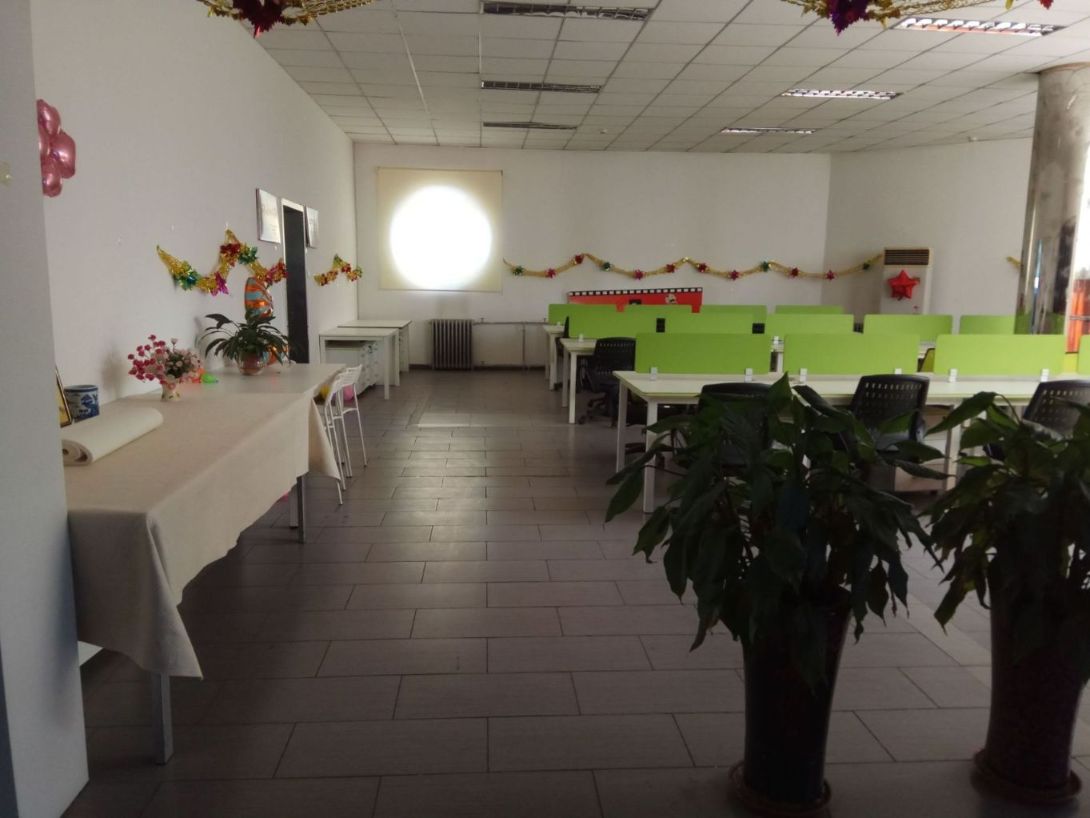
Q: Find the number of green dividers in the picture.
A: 13